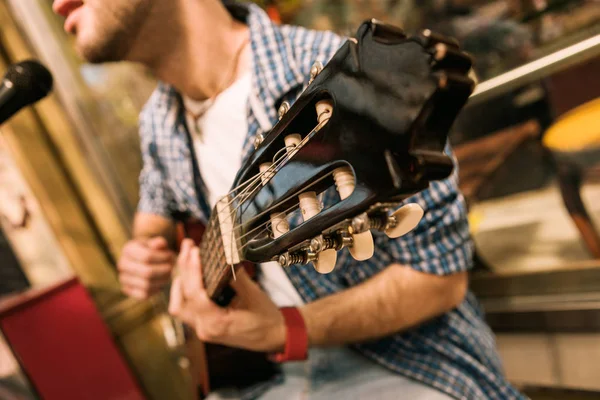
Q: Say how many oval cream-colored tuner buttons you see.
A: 3